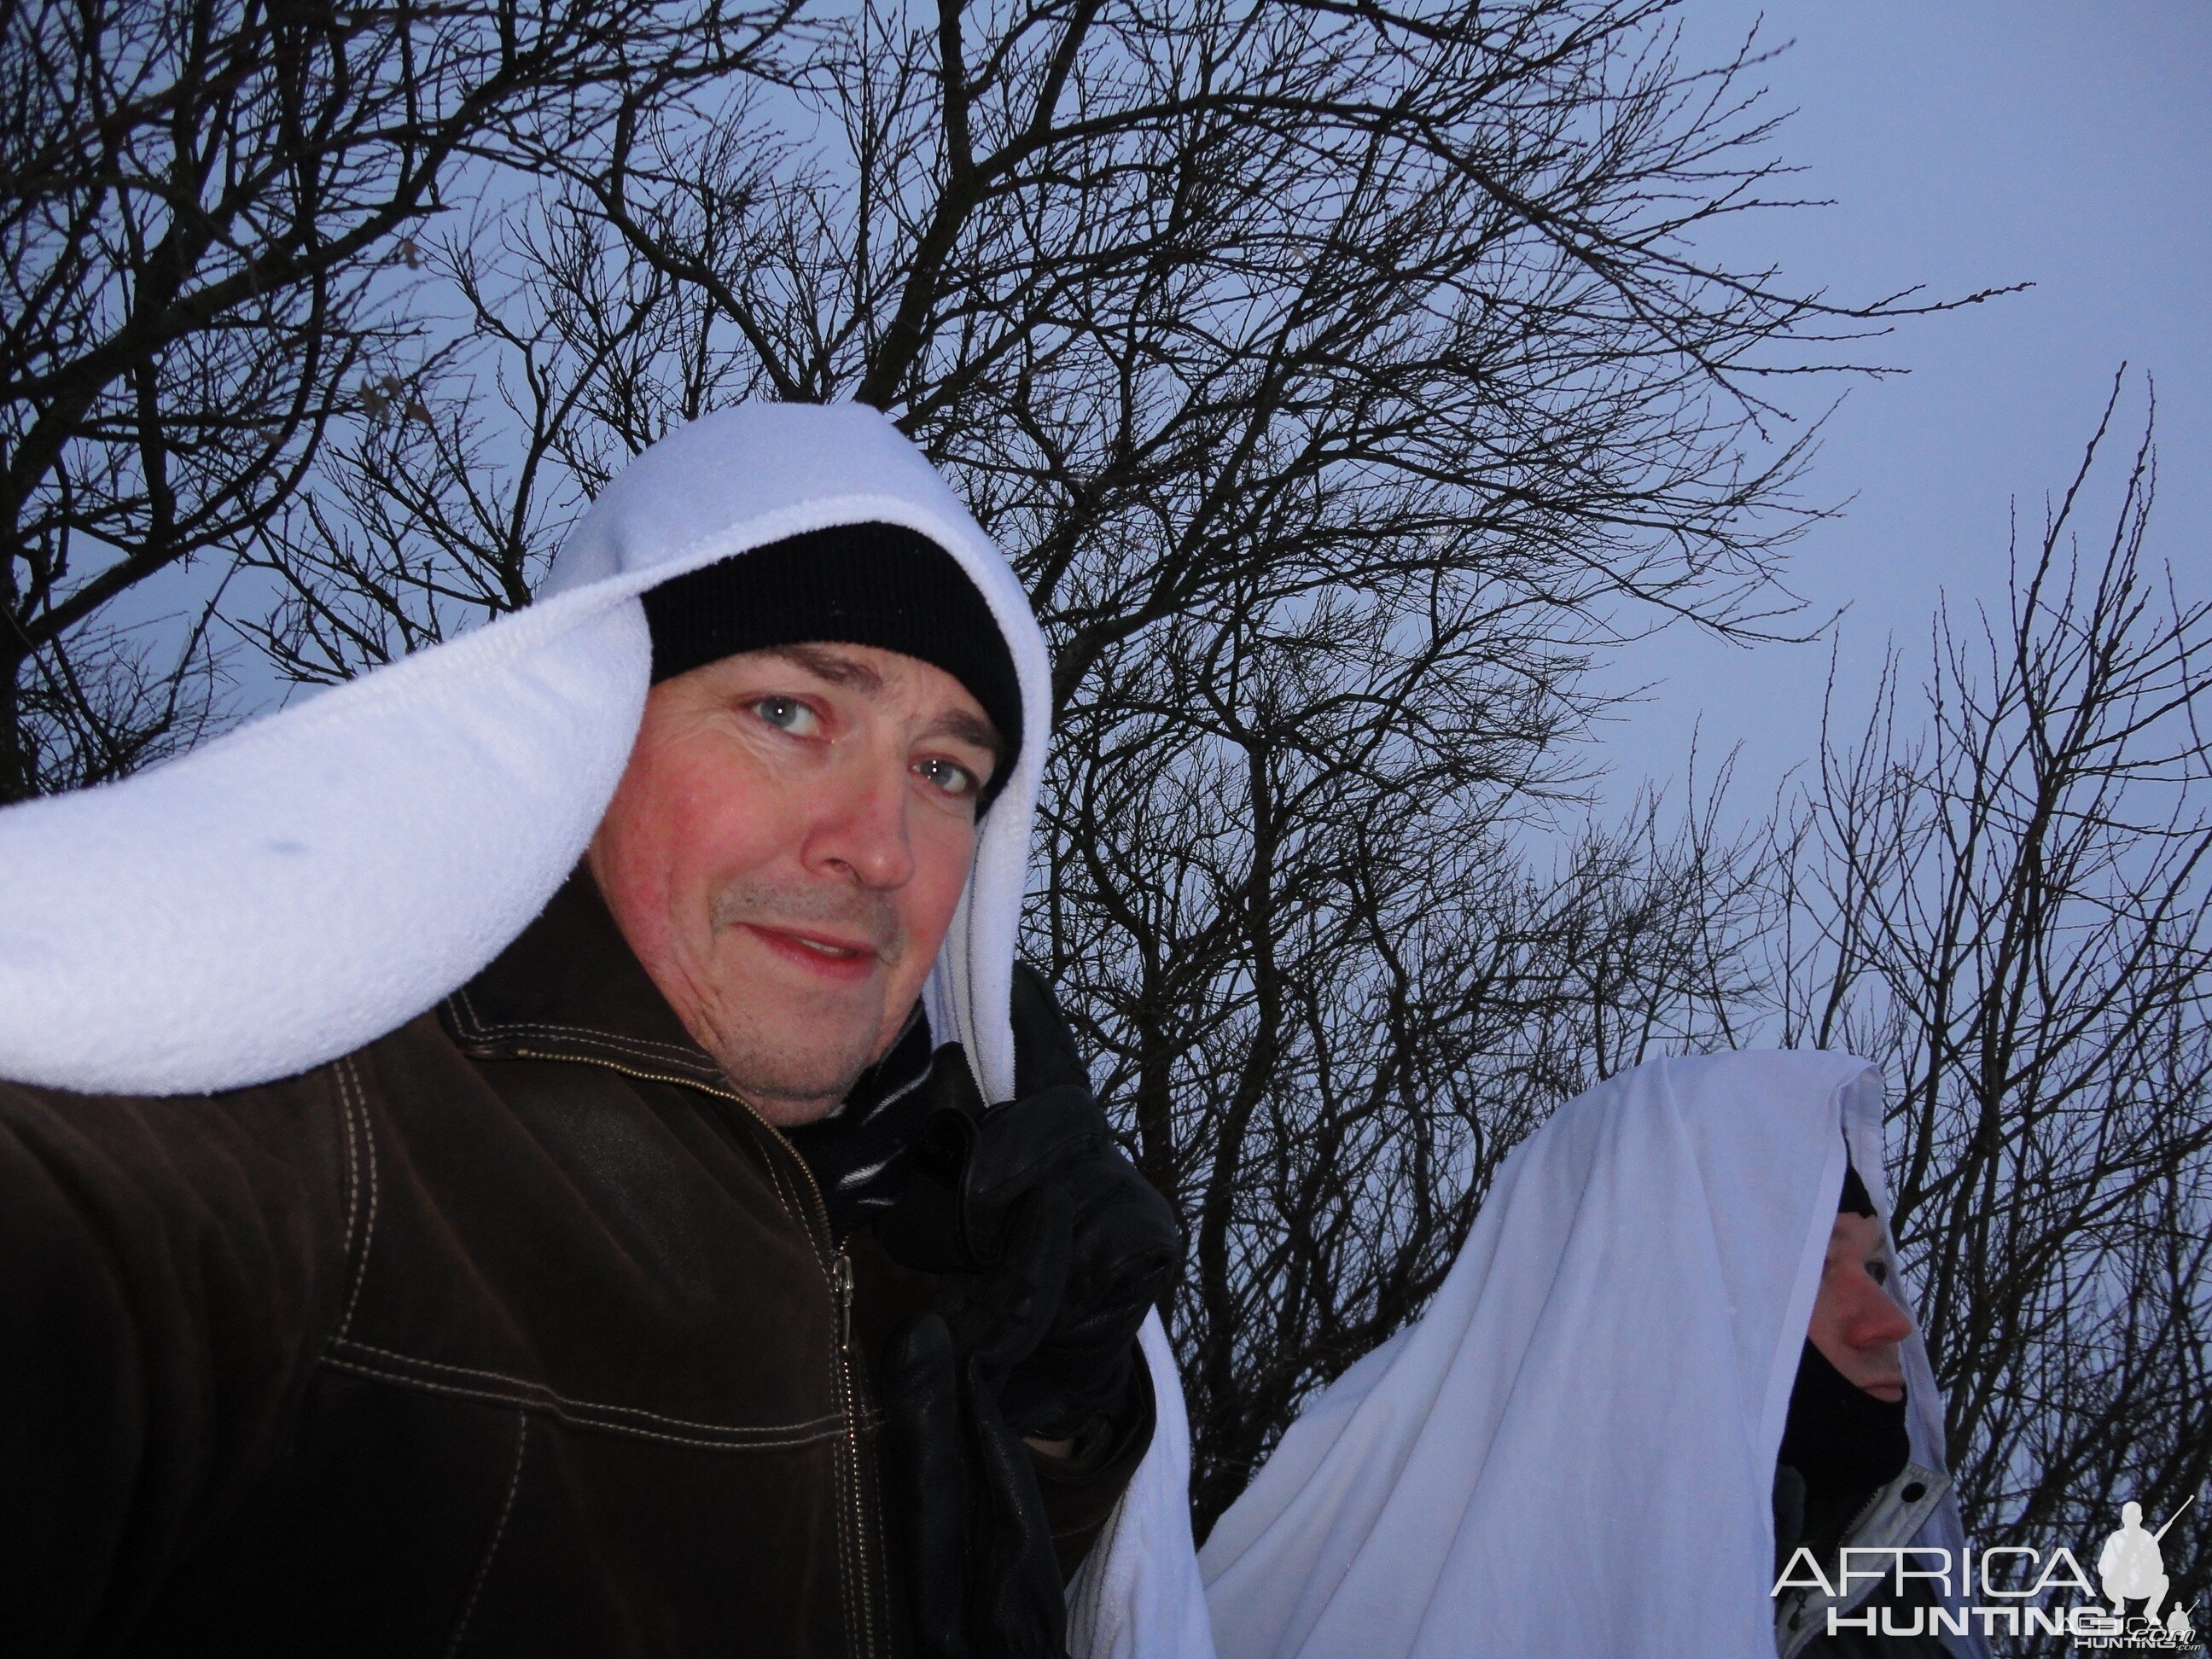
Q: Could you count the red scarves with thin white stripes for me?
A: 0